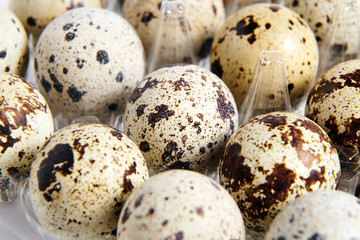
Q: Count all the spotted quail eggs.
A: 13